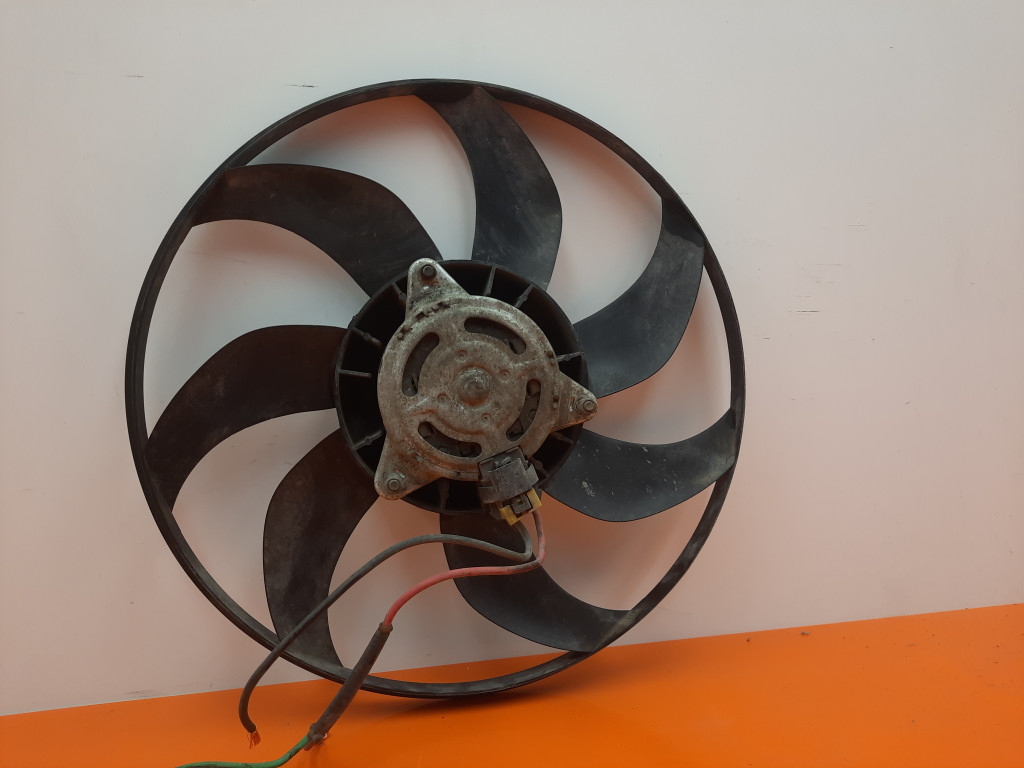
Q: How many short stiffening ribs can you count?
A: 10